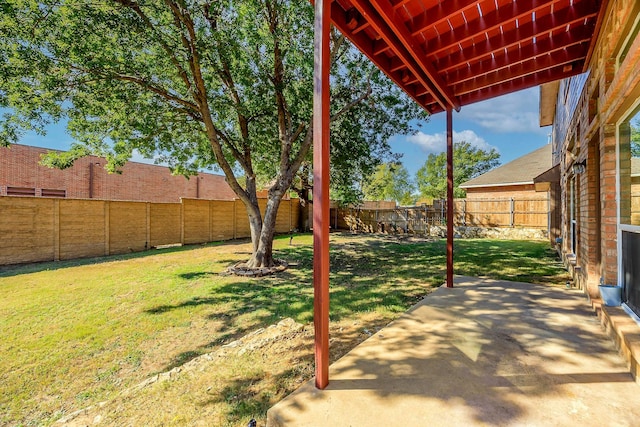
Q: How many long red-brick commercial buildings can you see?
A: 1